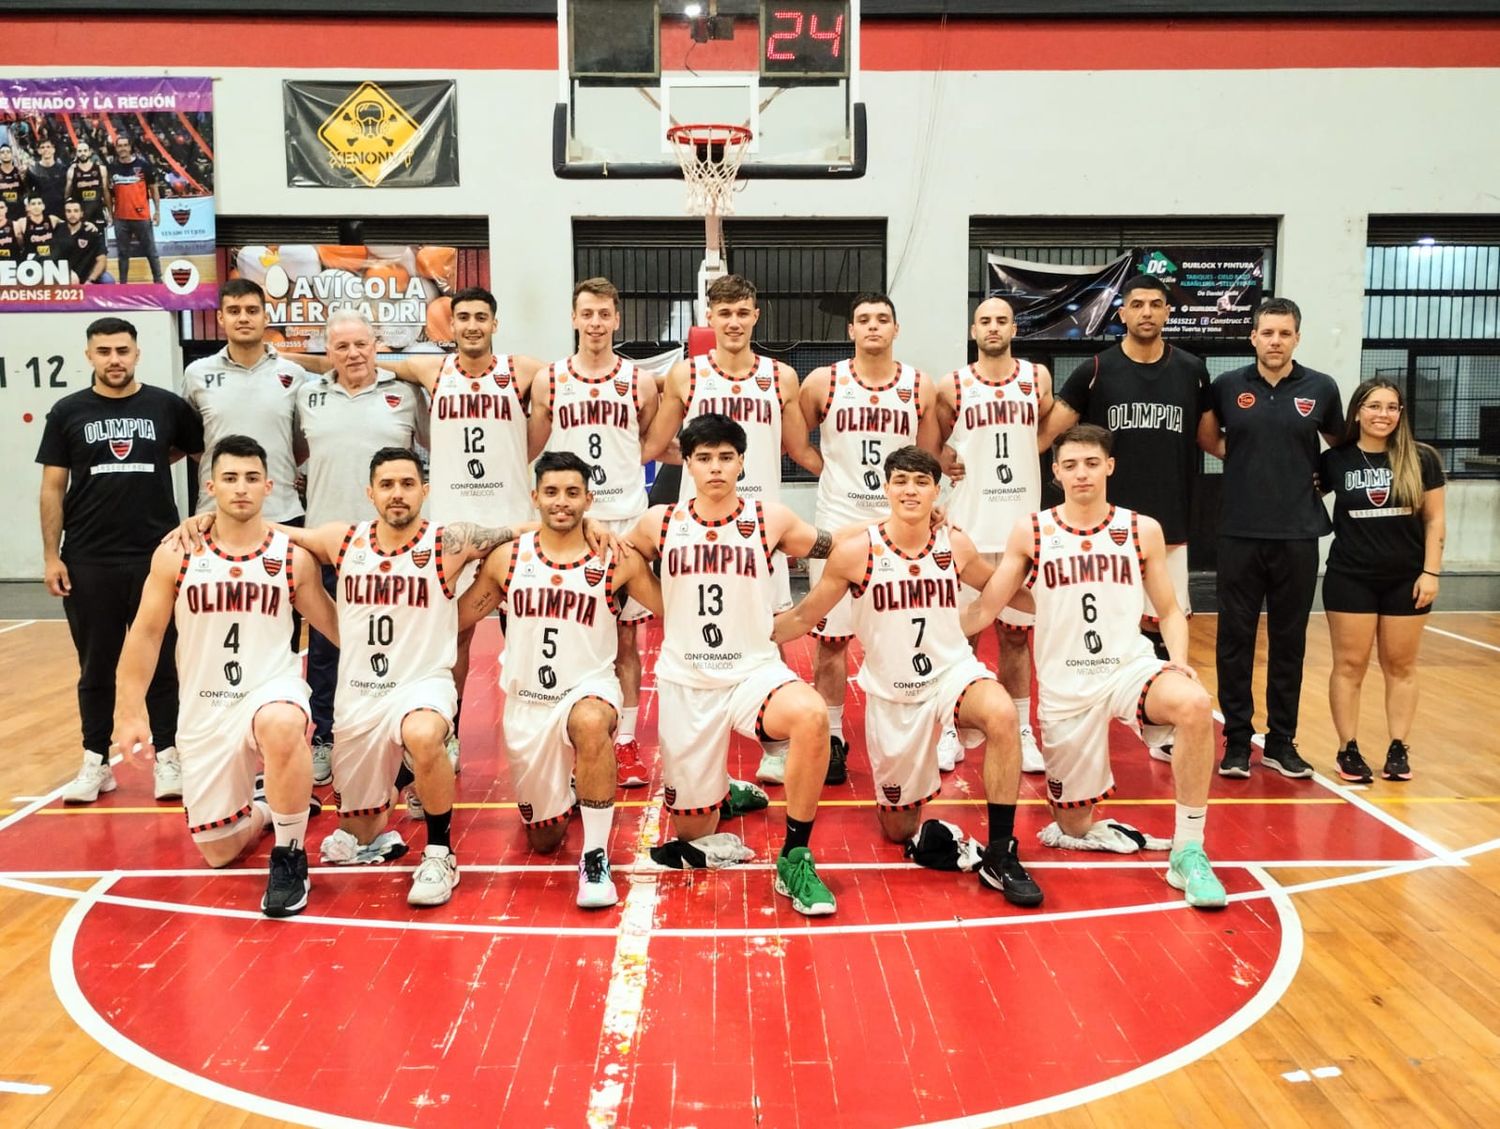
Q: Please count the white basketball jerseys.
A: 11